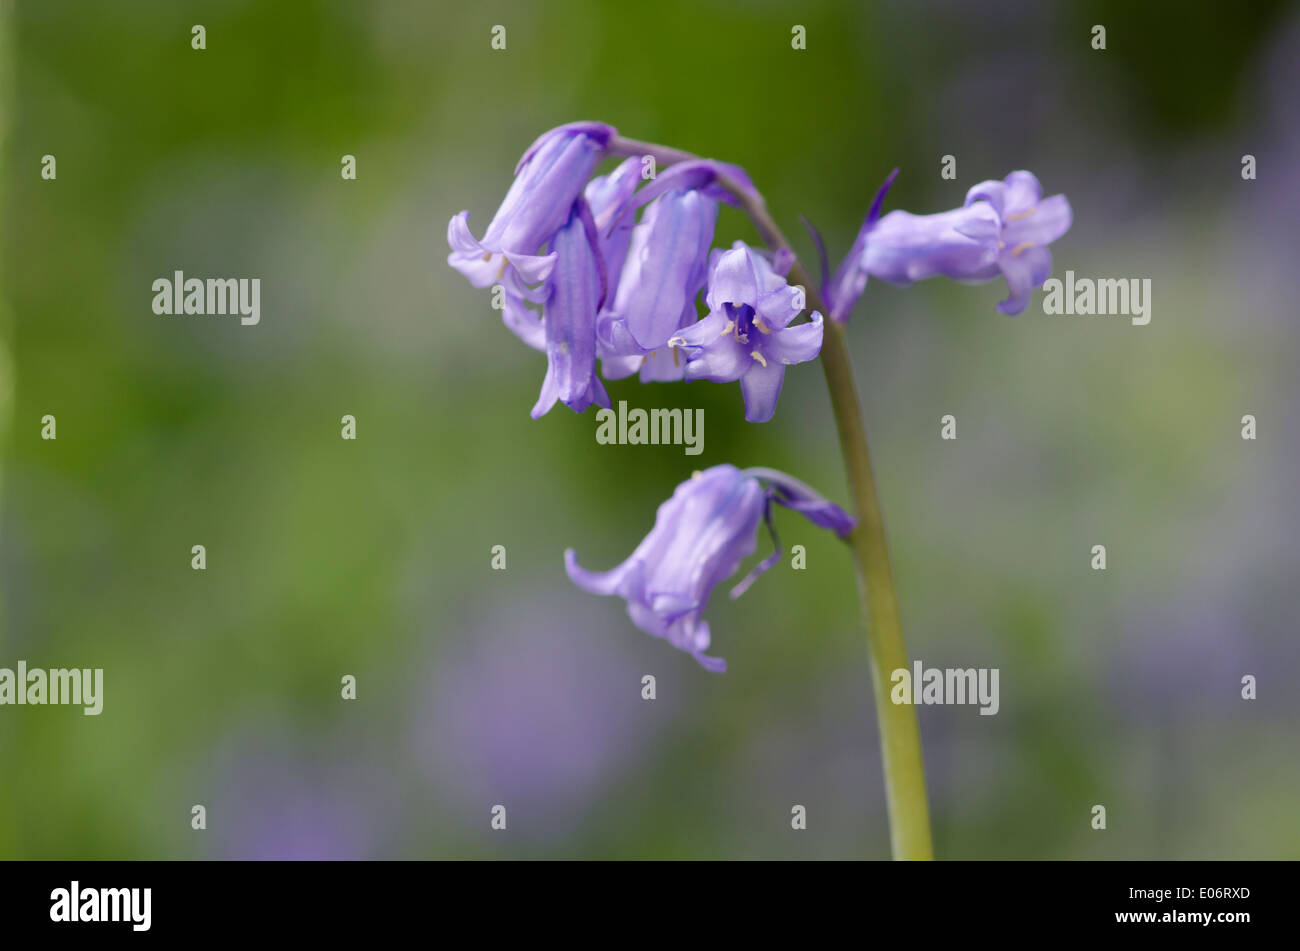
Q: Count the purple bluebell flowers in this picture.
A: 7